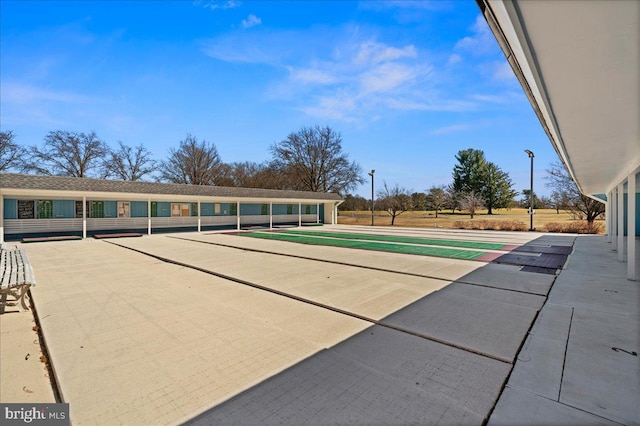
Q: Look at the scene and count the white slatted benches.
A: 1